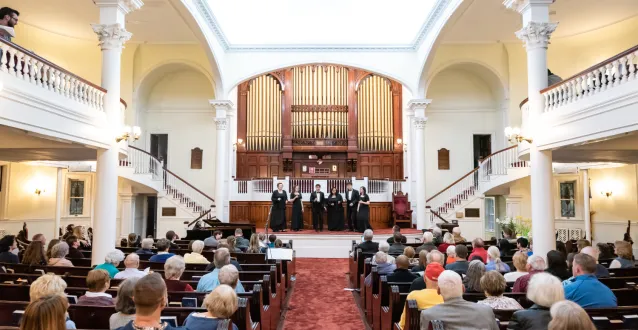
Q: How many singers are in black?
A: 6